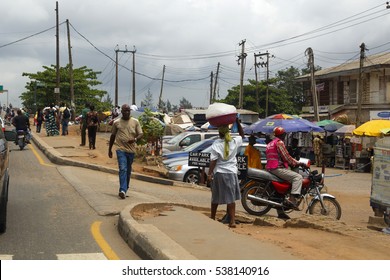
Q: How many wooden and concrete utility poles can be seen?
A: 12